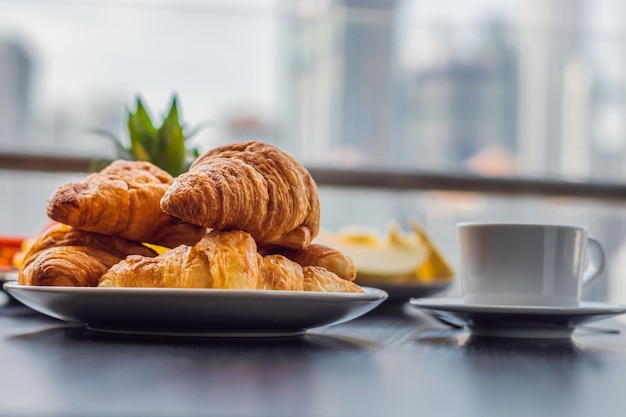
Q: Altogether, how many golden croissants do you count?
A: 5